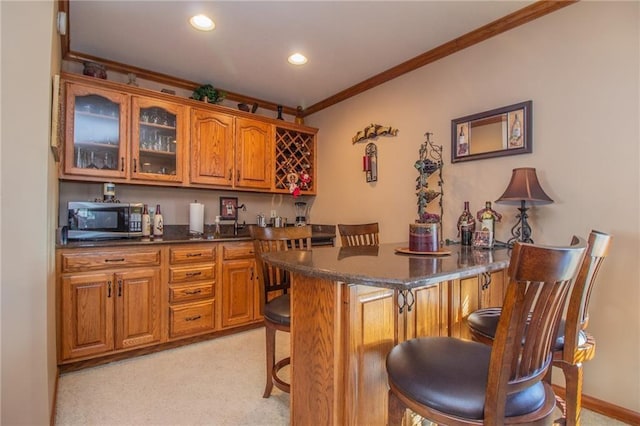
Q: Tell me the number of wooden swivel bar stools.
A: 4